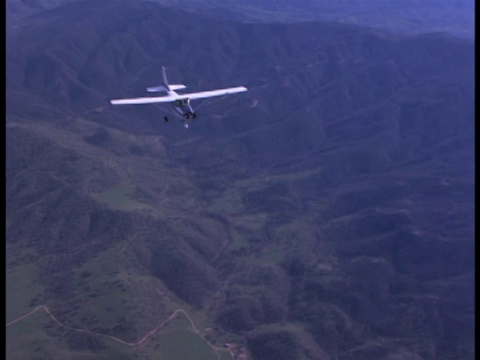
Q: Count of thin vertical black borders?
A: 2